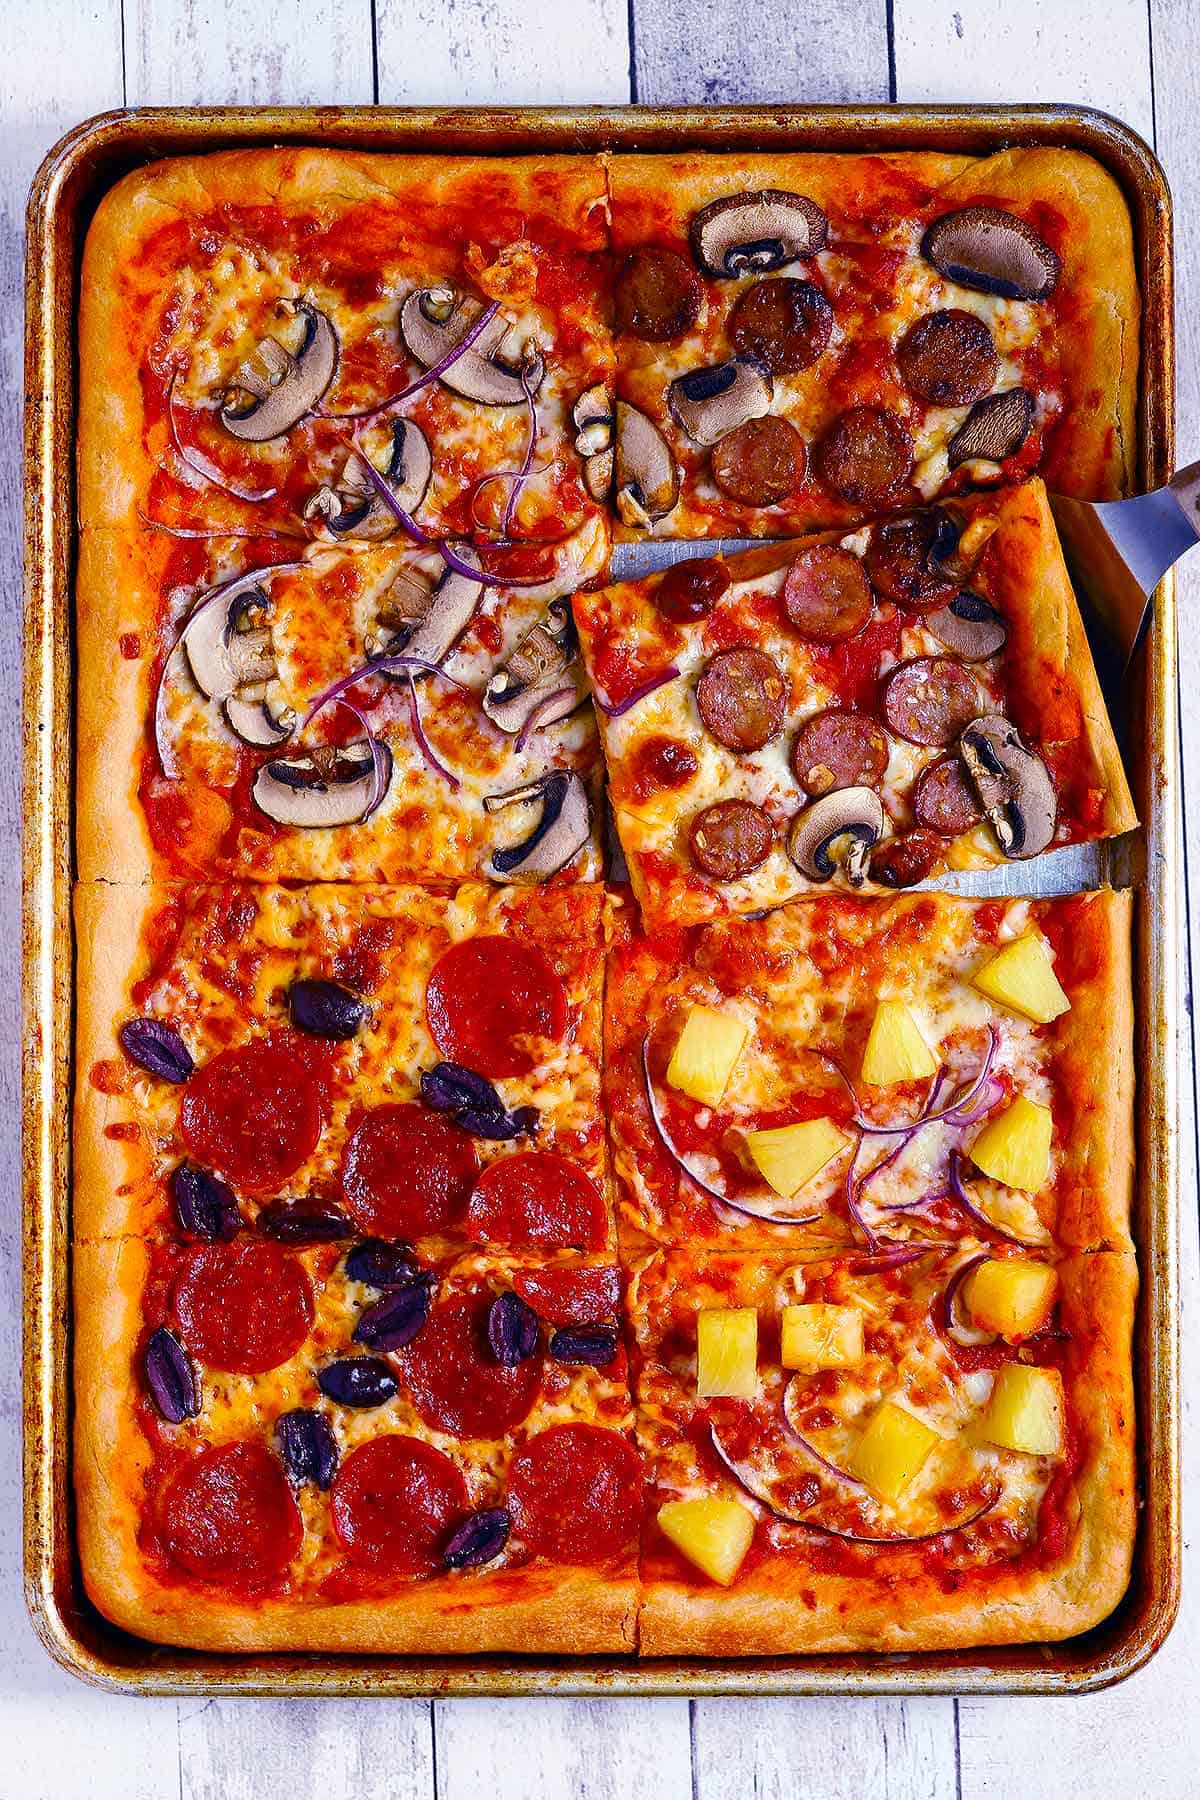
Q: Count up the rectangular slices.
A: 8